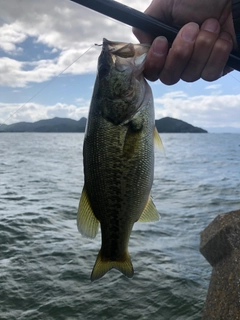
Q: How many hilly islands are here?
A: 2